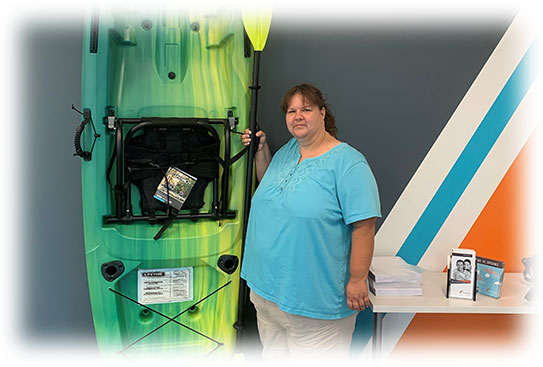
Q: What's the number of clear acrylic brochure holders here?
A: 2